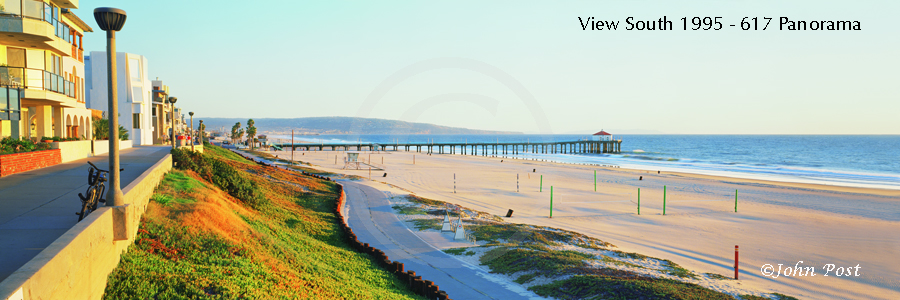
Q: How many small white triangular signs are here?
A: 2